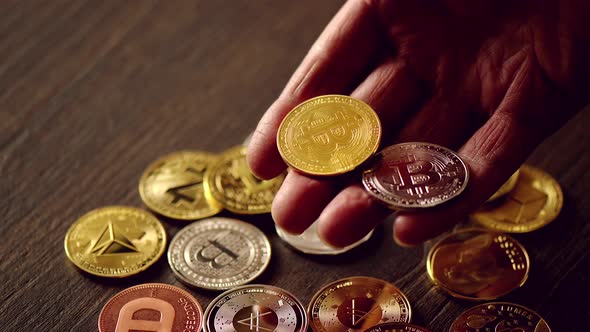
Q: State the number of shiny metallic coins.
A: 15